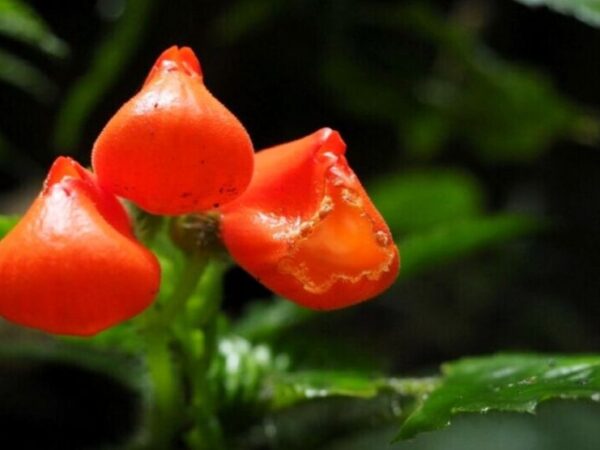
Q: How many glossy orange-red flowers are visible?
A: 3